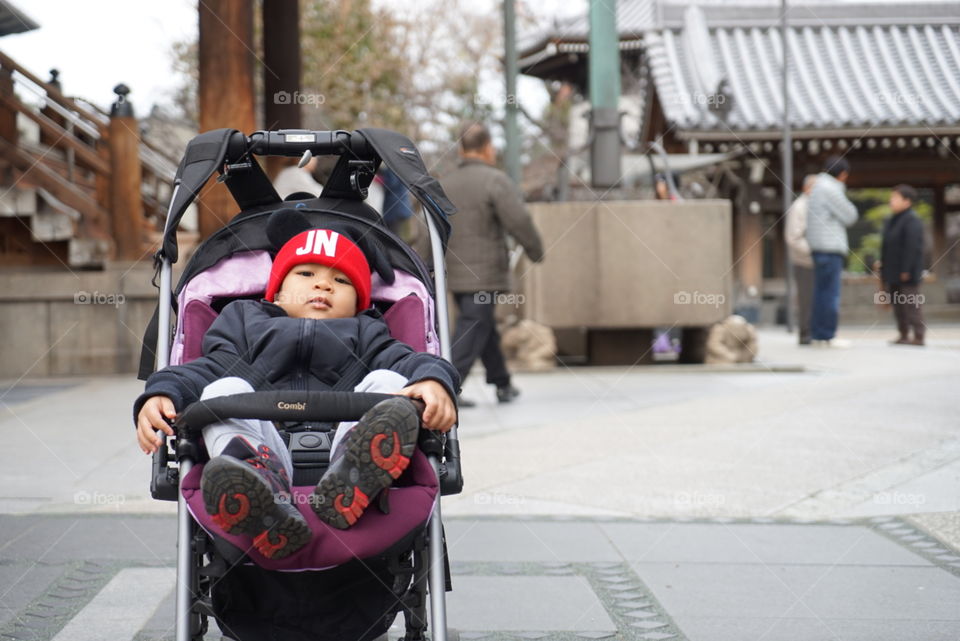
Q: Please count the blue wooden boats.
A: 0